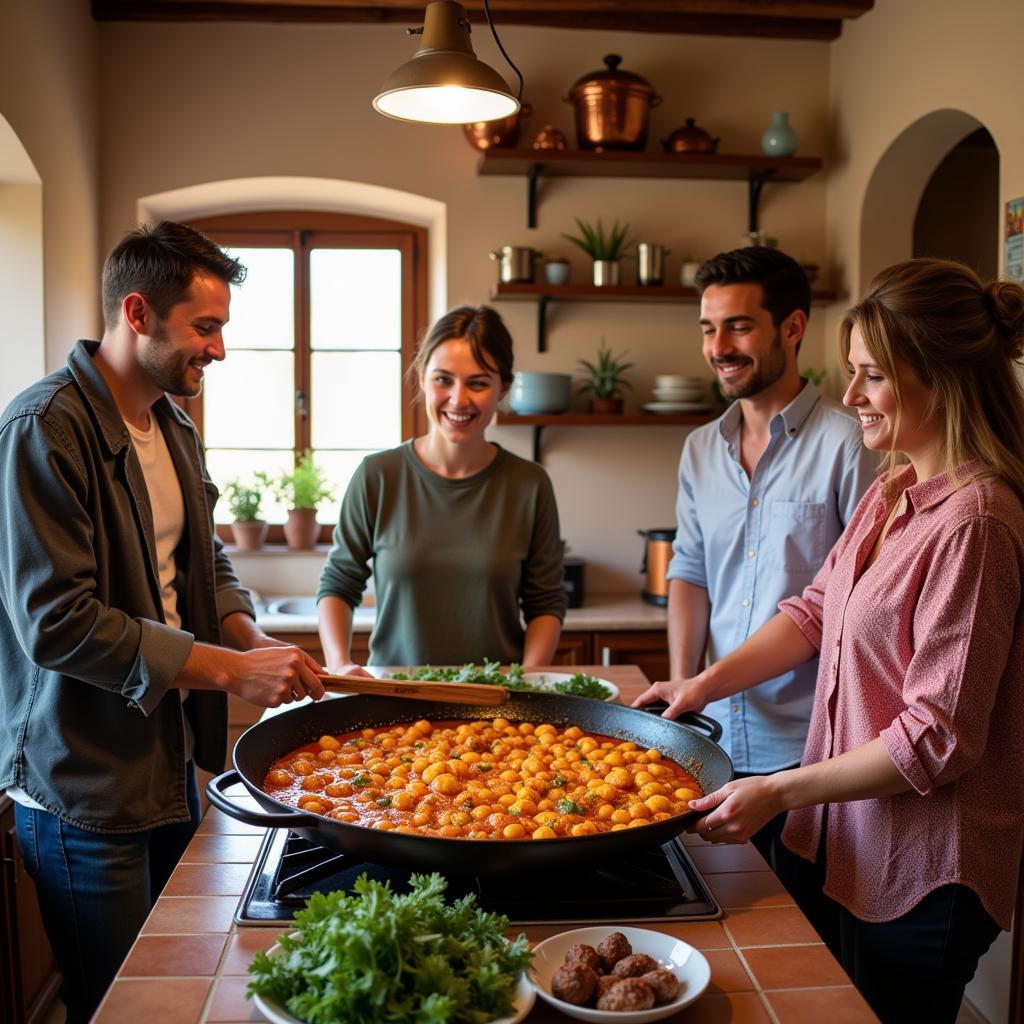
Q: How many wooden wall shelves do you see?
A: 3